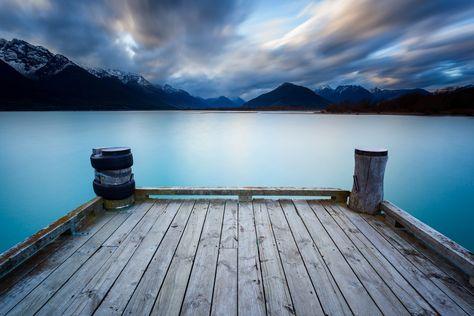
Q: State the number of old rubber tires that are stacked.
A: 2